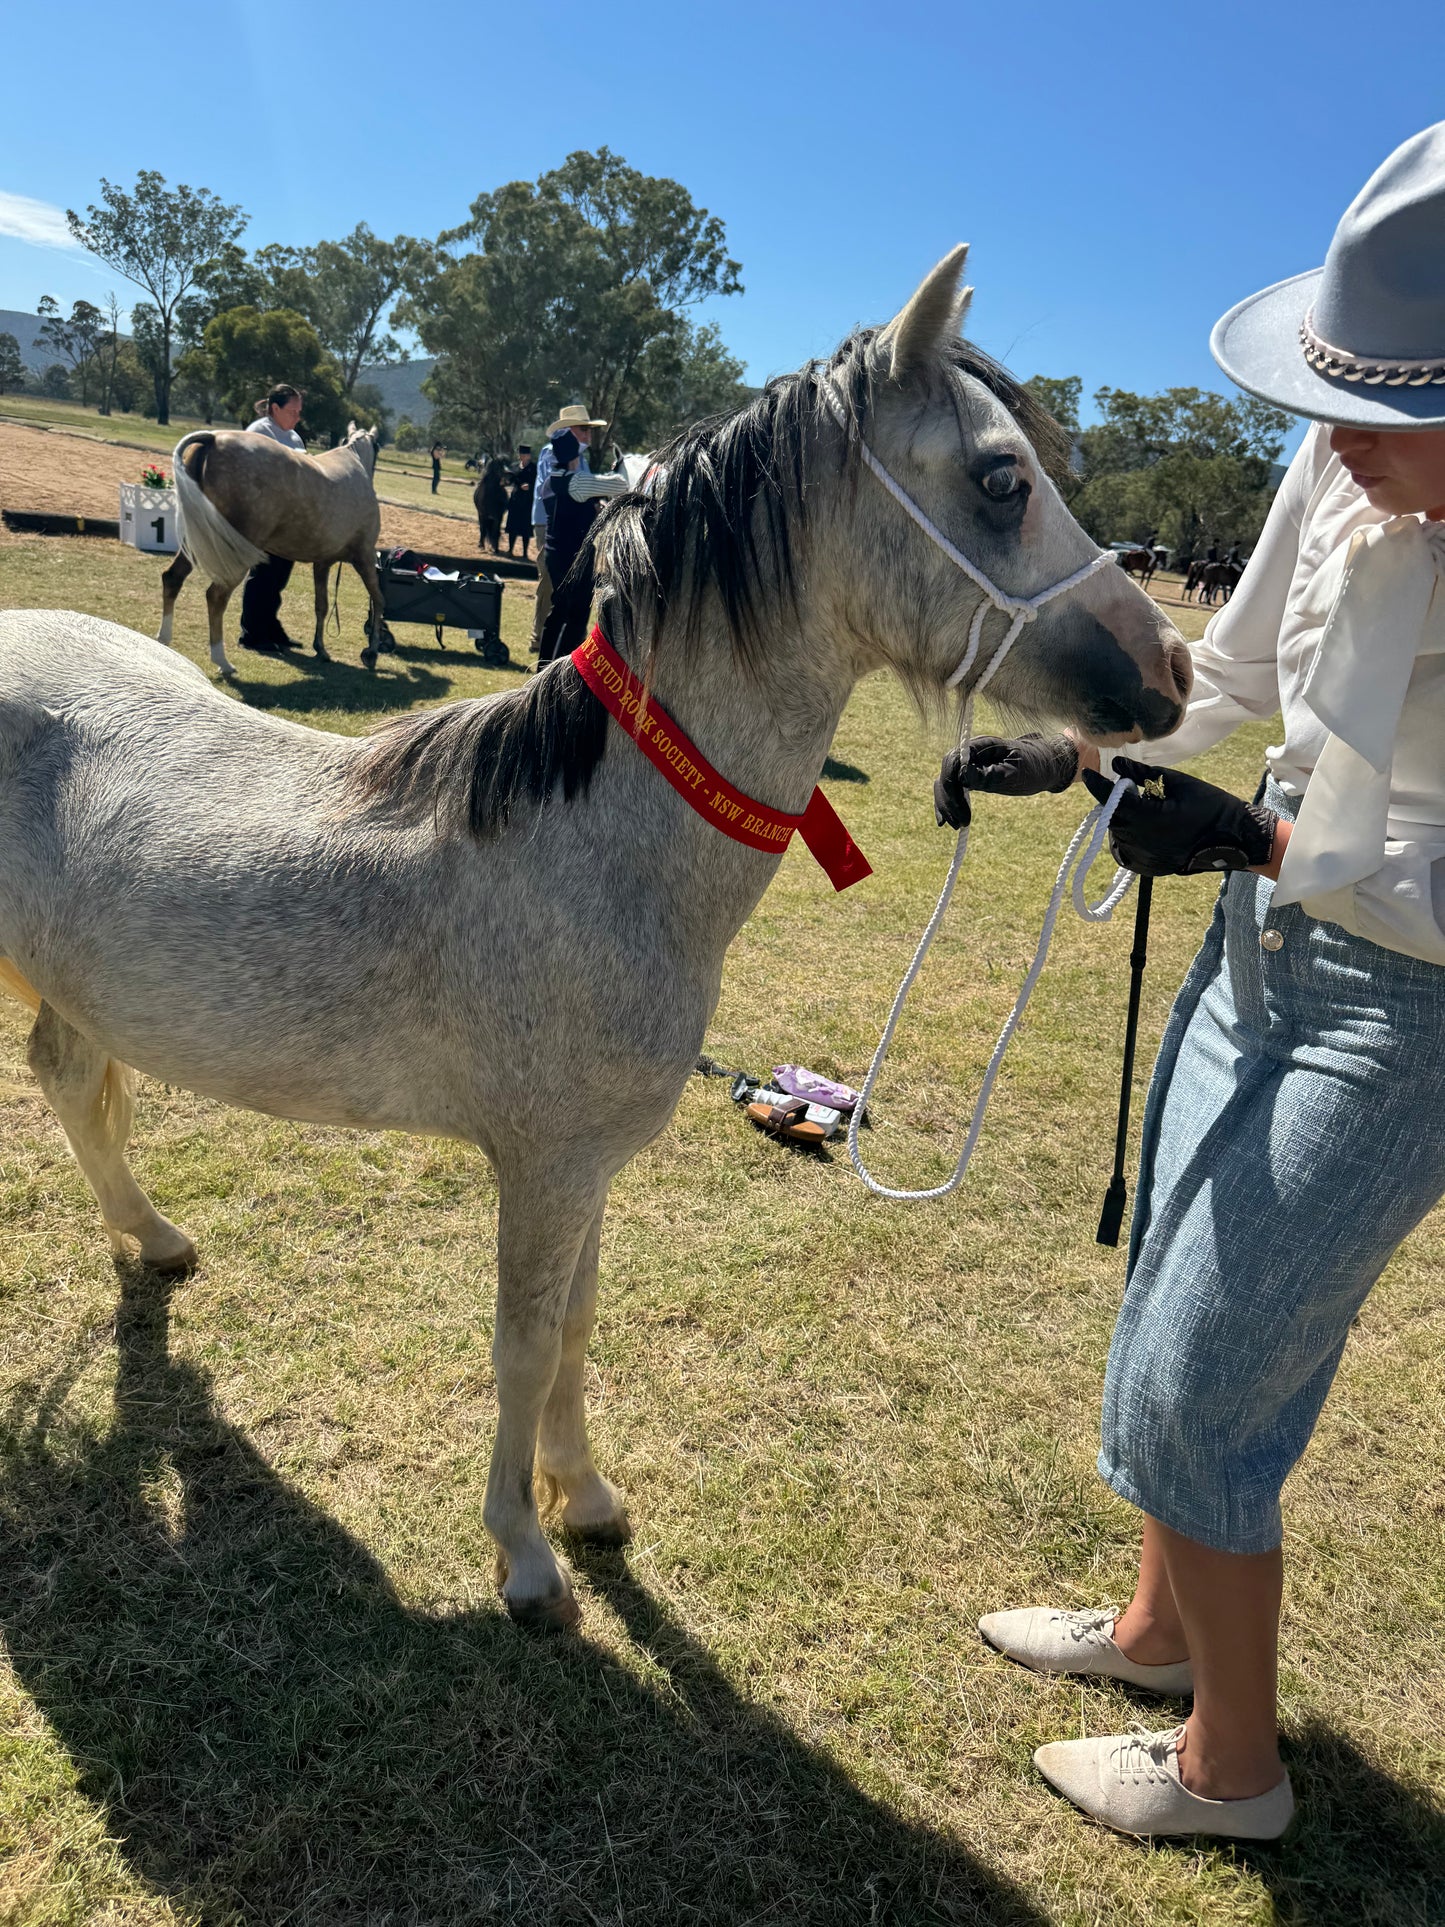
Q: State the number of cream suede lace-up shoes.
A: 2